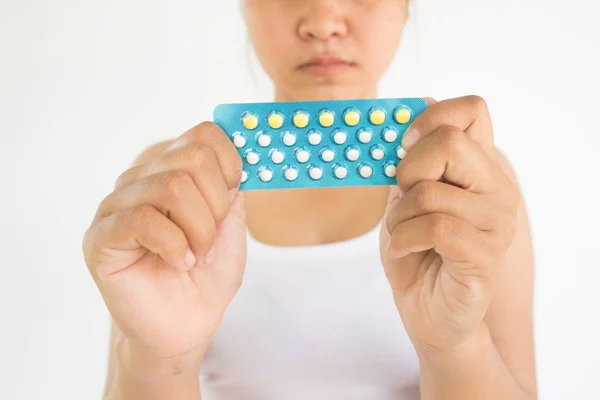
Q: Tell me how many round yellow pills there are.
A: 7